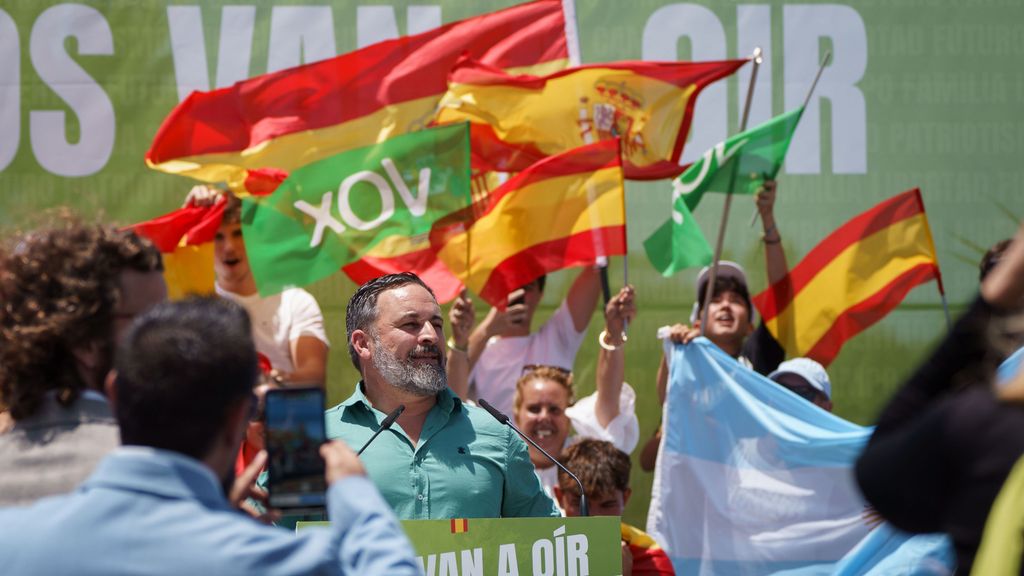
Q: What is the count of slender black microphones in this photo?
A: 2